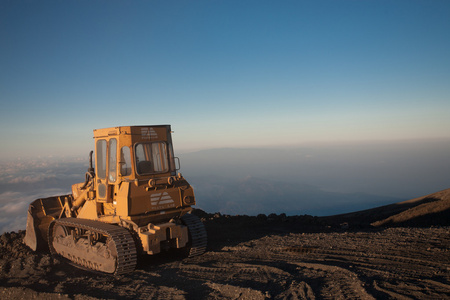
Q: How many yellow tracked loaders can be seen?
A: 1